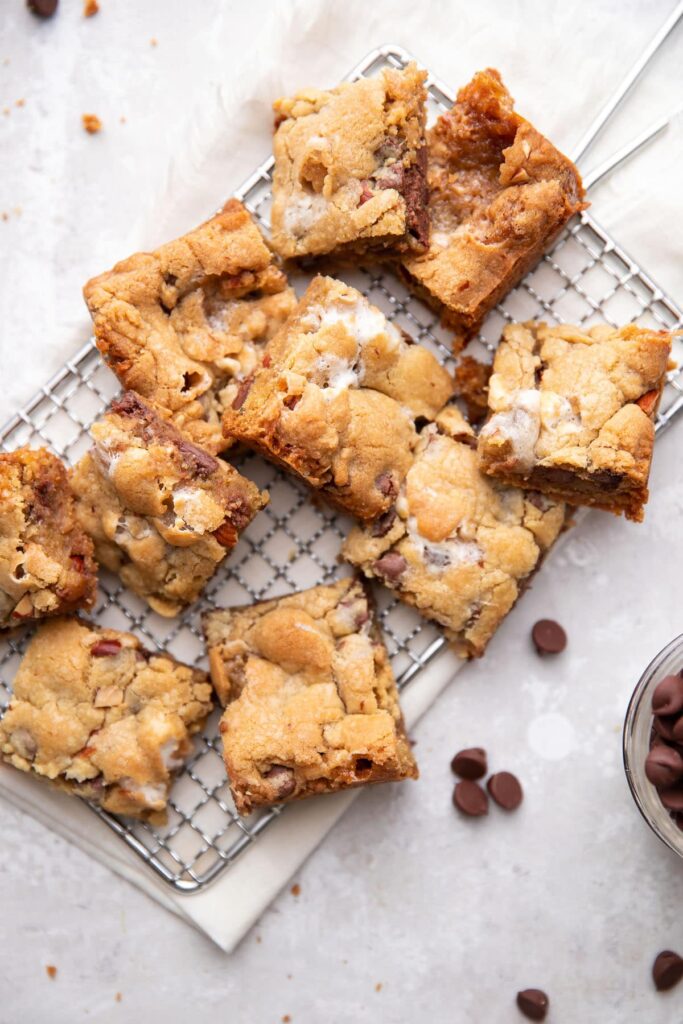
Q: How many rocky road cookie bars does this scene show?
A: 10